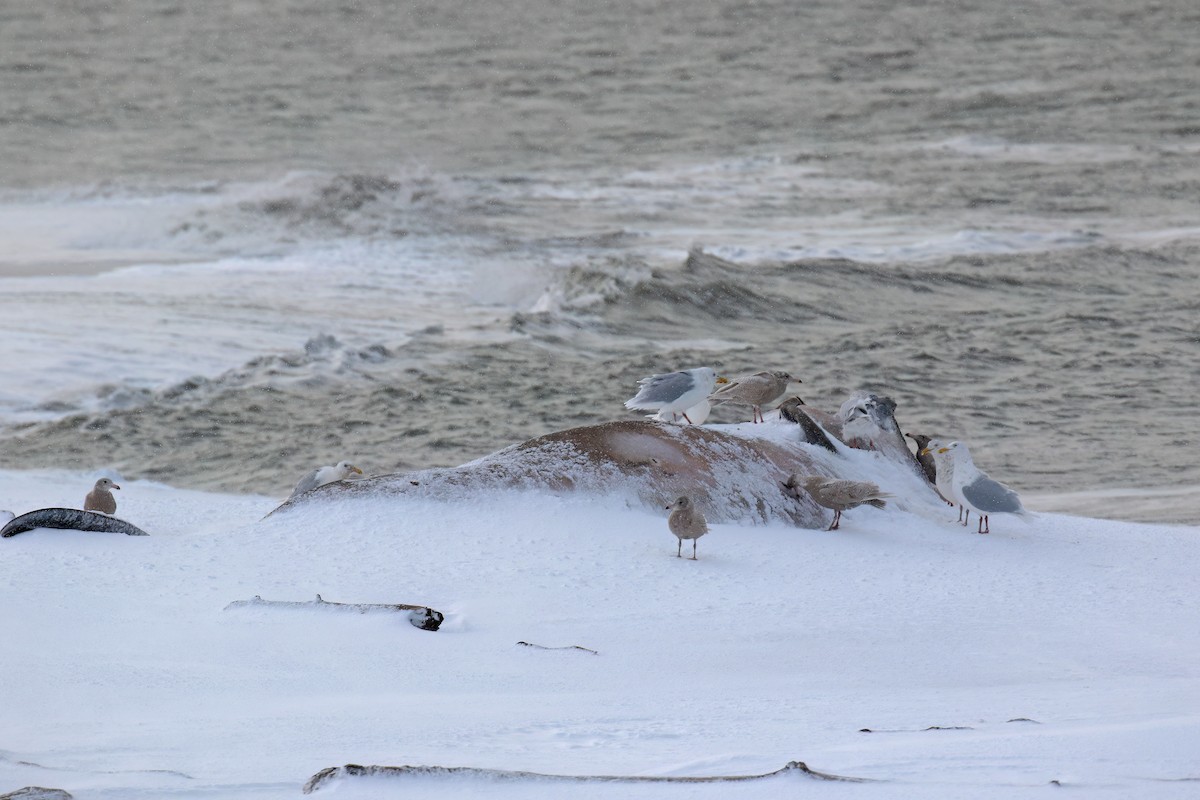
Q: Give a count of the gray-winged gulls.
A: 3